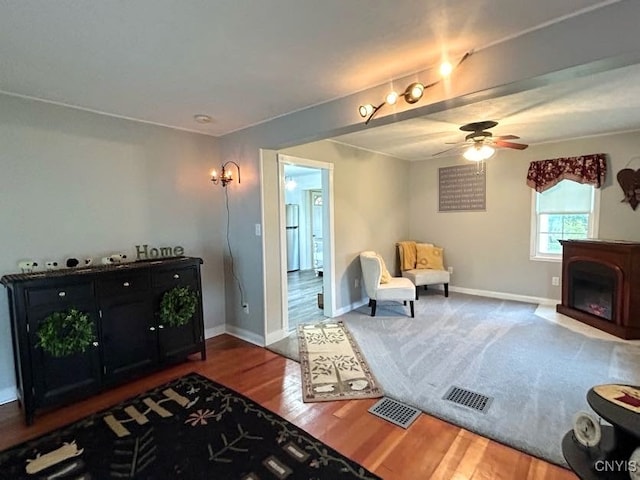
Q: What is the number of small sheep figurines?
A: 6